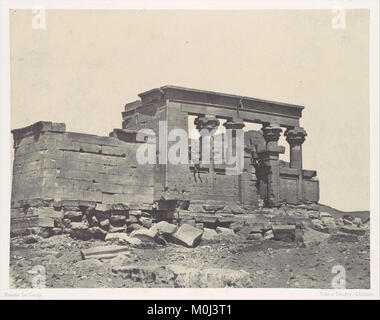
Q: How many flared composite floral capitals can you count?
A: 4